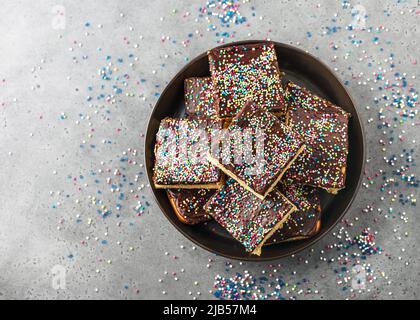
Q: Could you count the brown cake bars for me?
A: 9